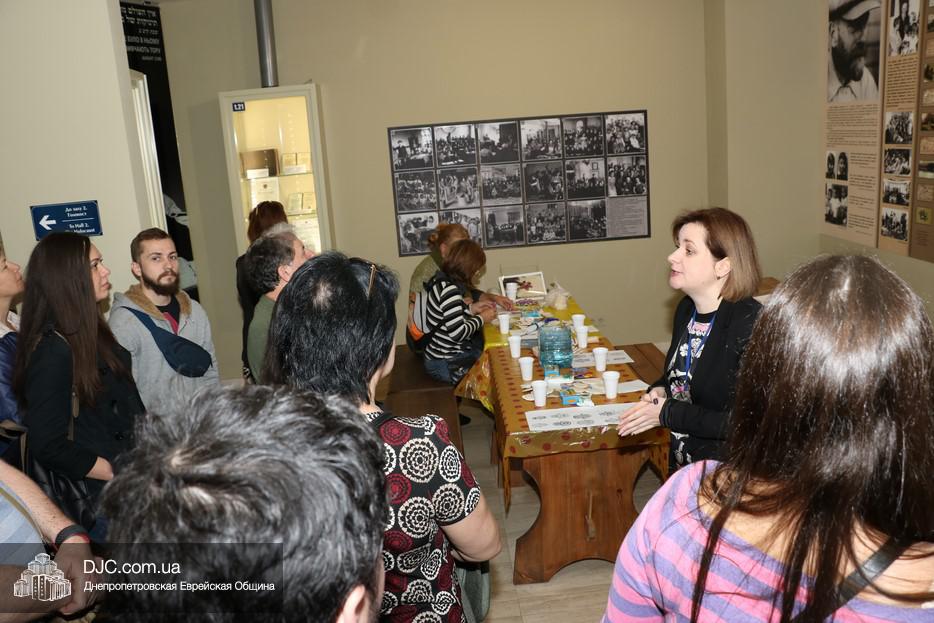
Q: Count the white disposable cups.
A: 9